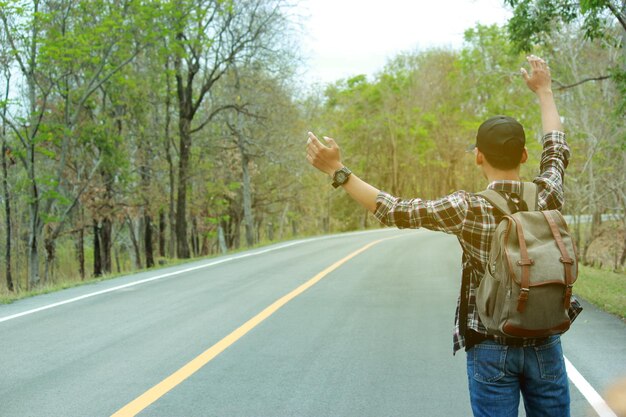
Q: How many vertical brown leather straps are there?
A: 2